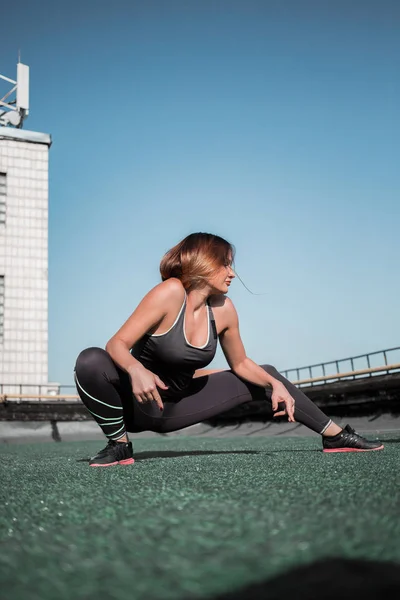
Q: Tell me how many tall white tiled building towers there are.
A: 1